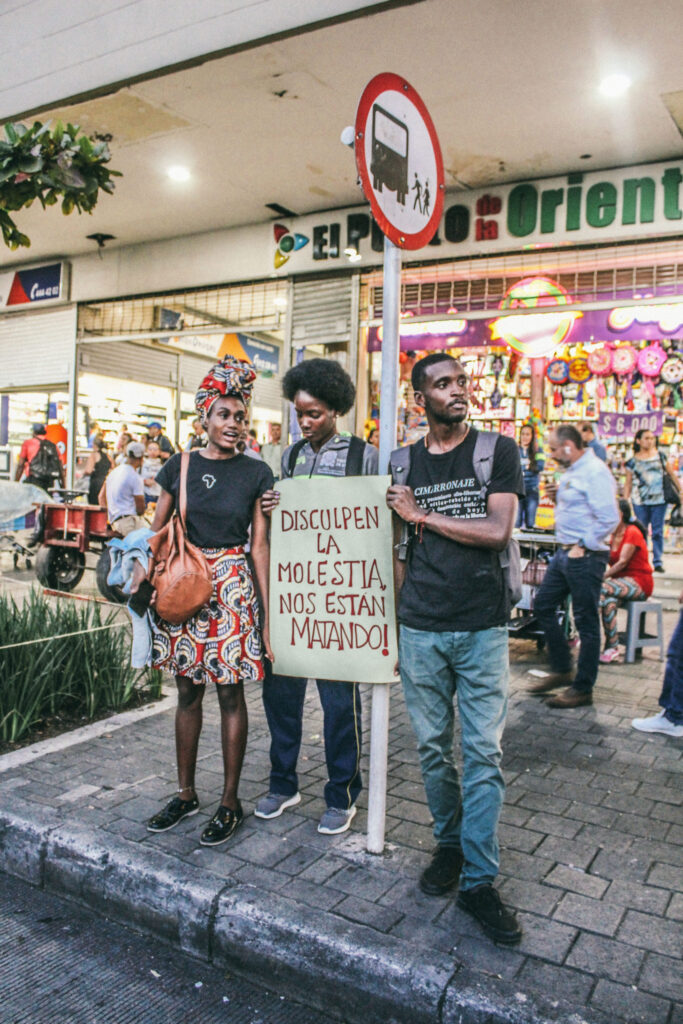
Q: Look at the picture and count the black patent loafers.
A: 2